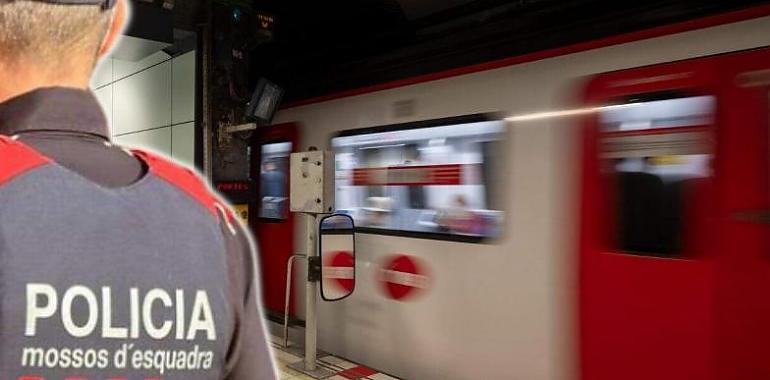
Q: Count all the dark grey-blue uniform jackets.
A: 1